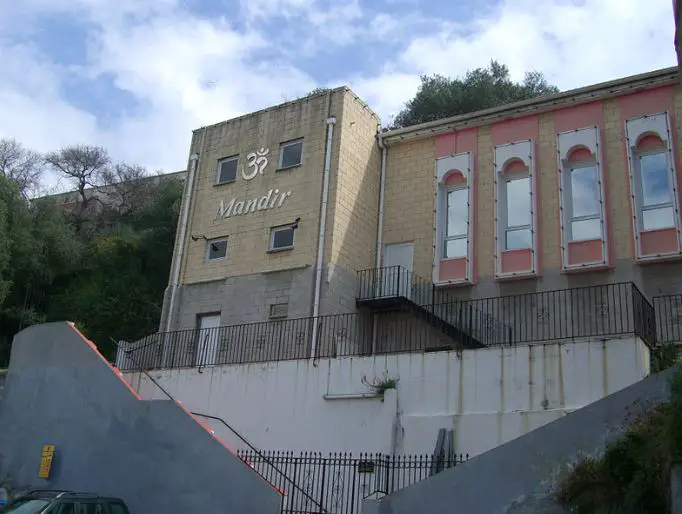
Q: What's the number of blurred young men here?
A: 0